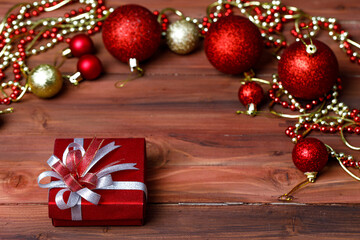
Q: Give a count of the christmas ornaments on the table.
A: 9